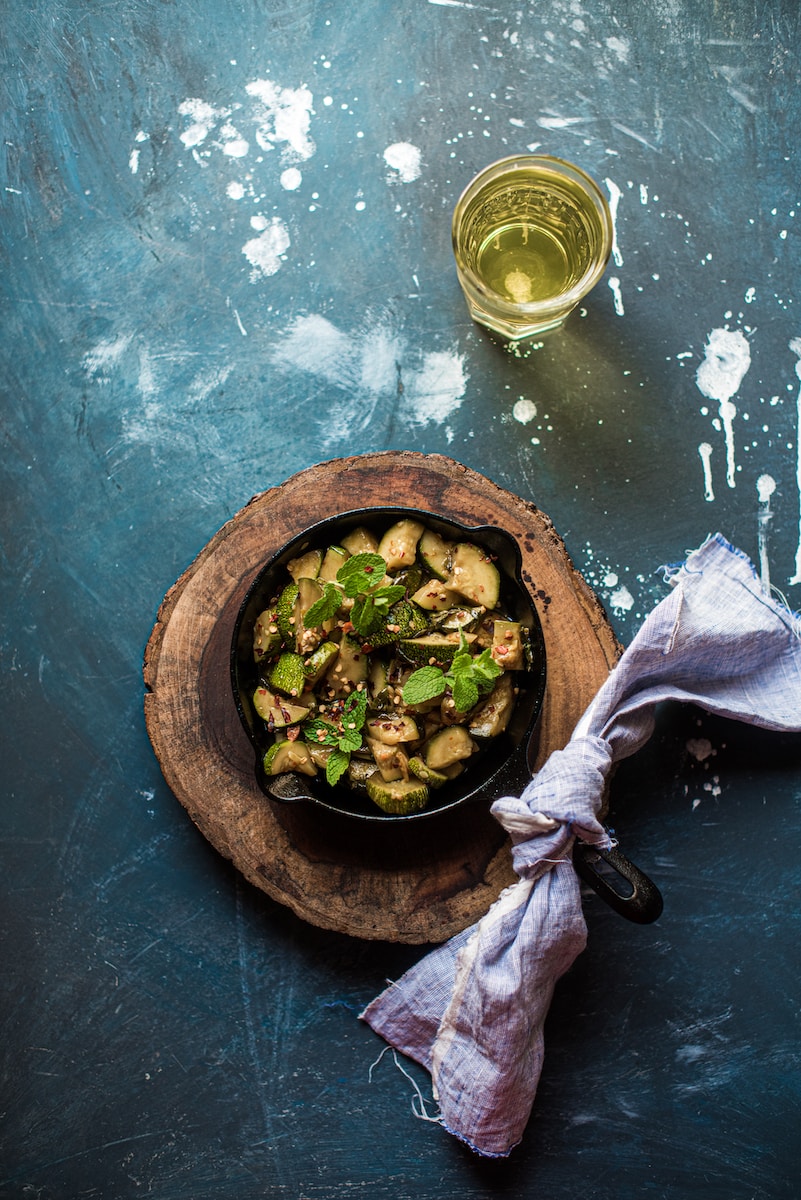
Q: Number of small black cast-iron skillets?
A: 1